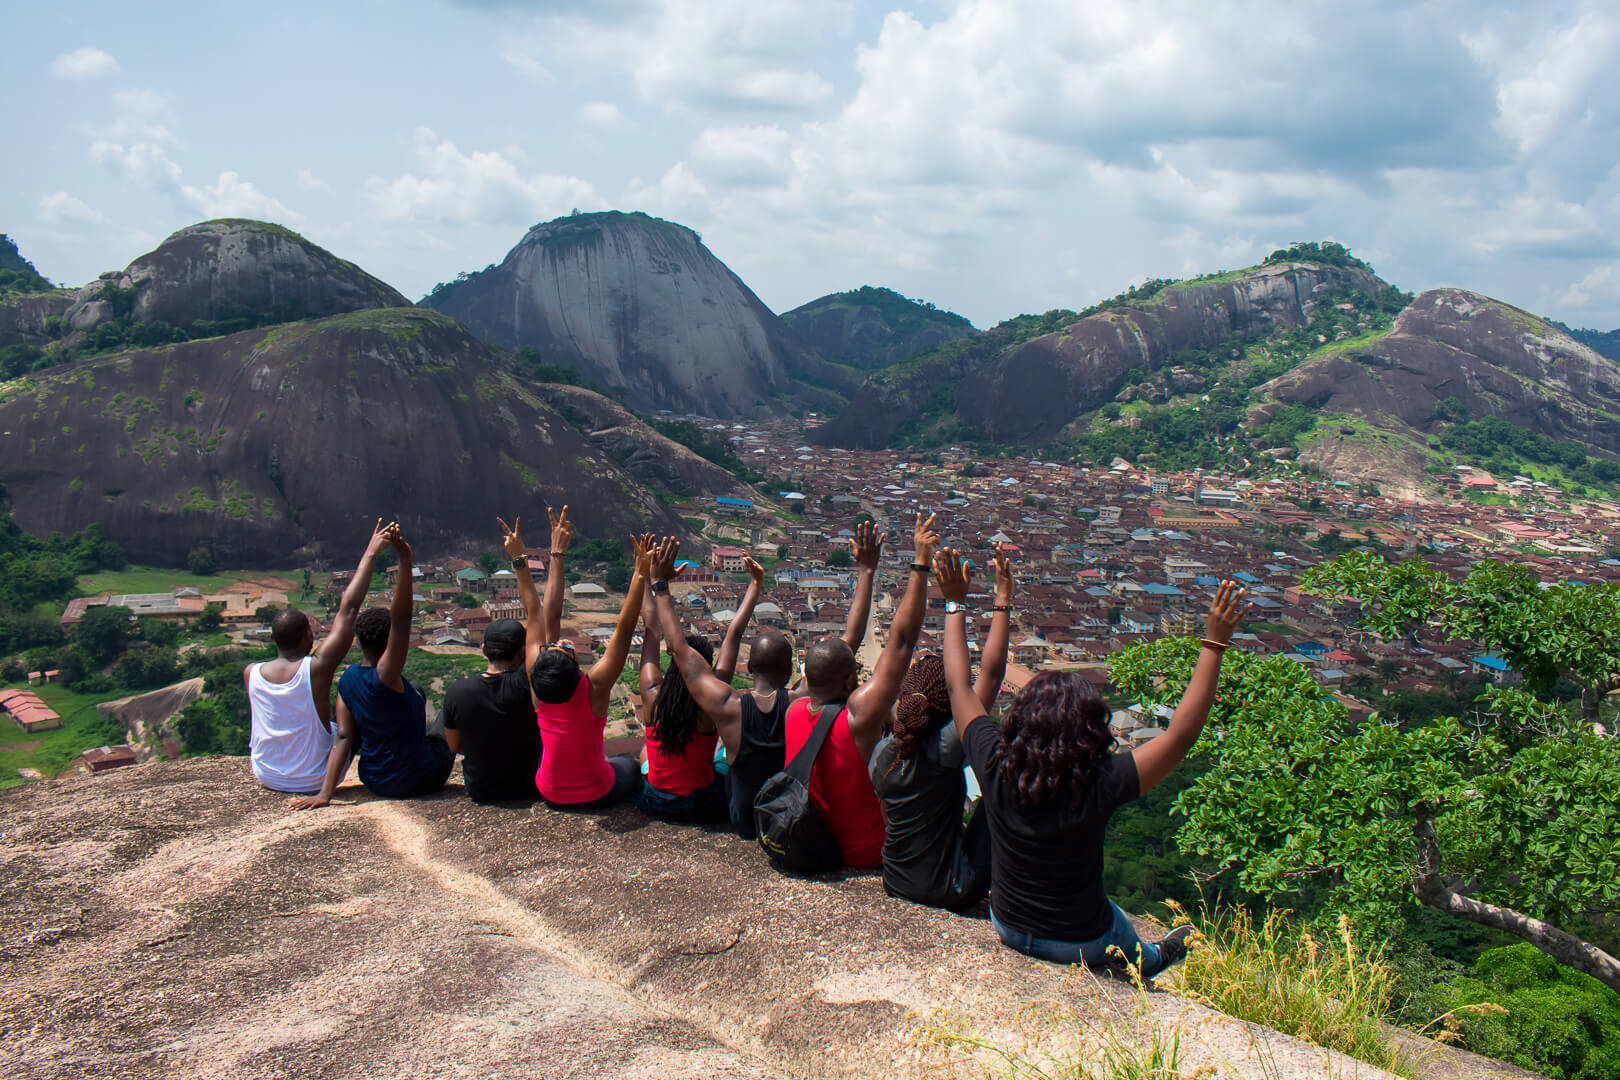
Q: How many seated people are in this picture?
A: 9